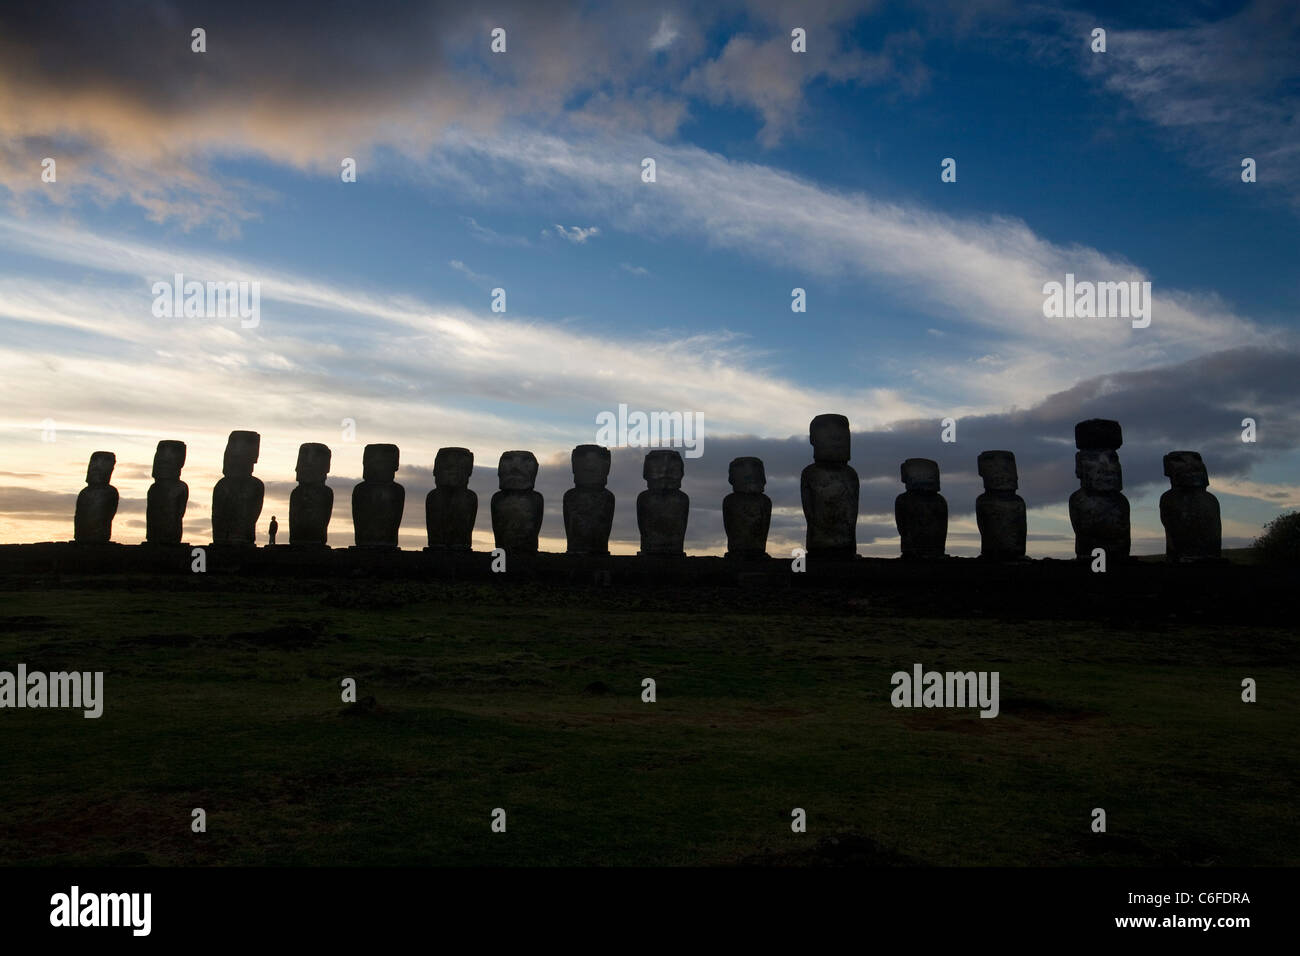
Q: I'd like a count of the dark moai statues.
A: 15